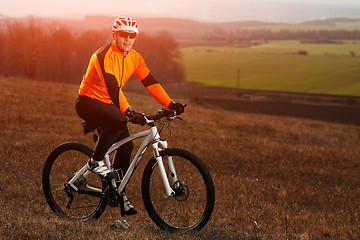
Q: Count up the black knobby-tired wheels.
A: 2